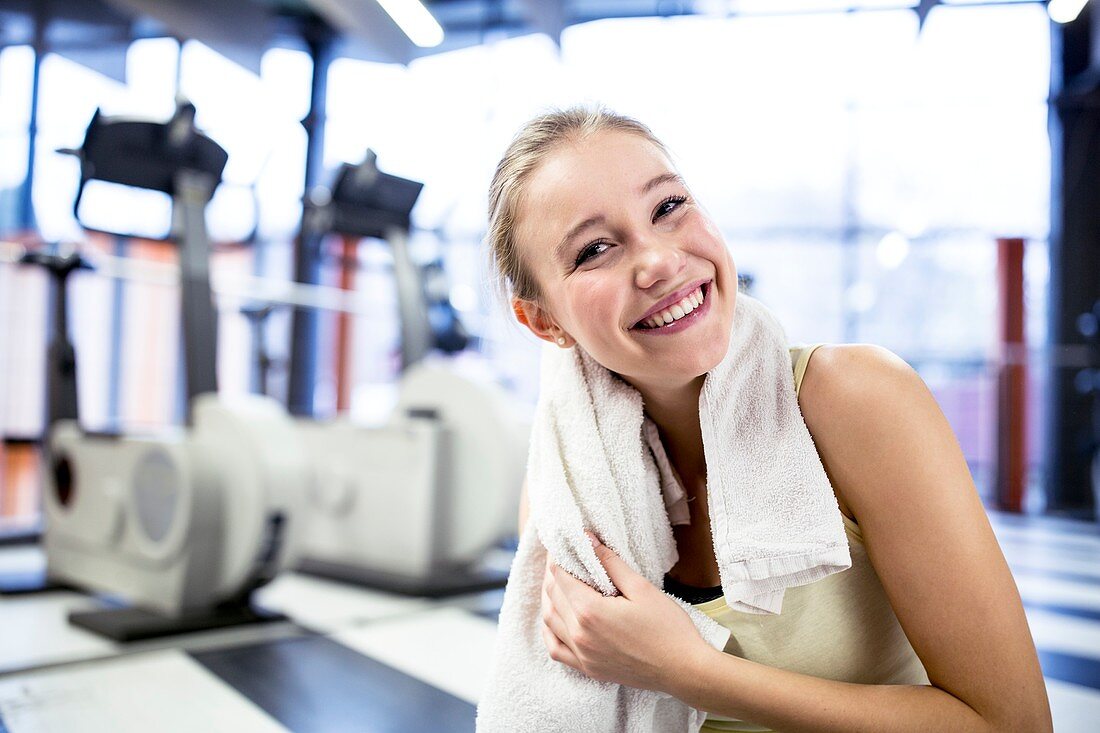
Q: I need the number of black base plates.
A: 2